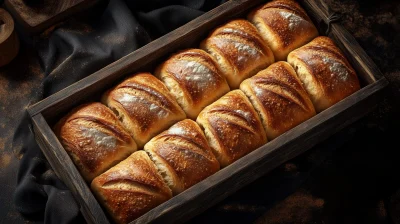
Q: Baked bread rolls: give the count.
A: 10